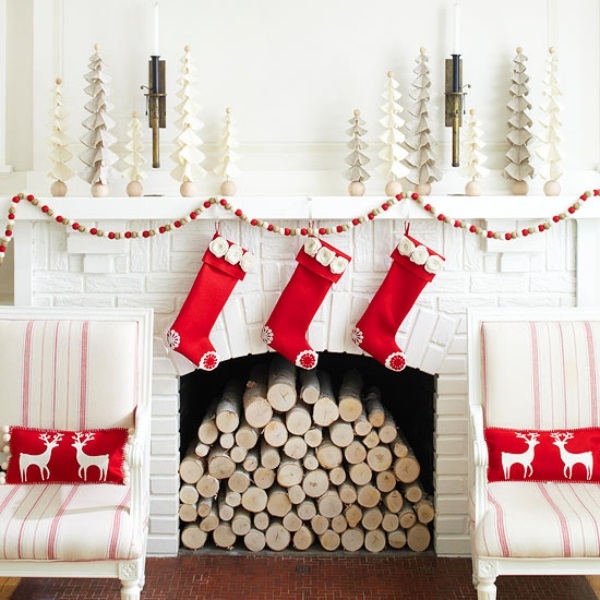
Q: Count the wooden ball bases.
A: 11